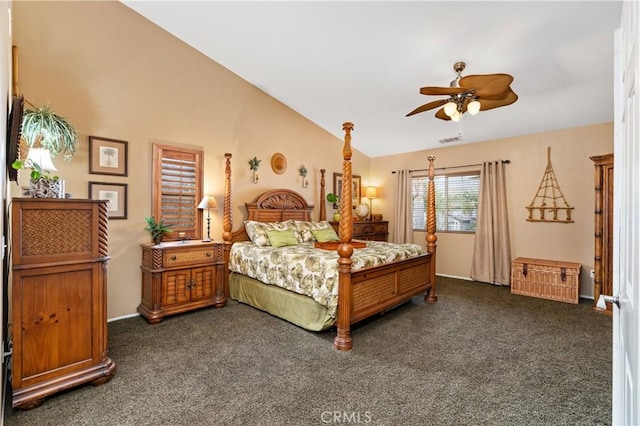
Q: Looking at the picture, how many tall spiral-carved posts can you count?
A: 4